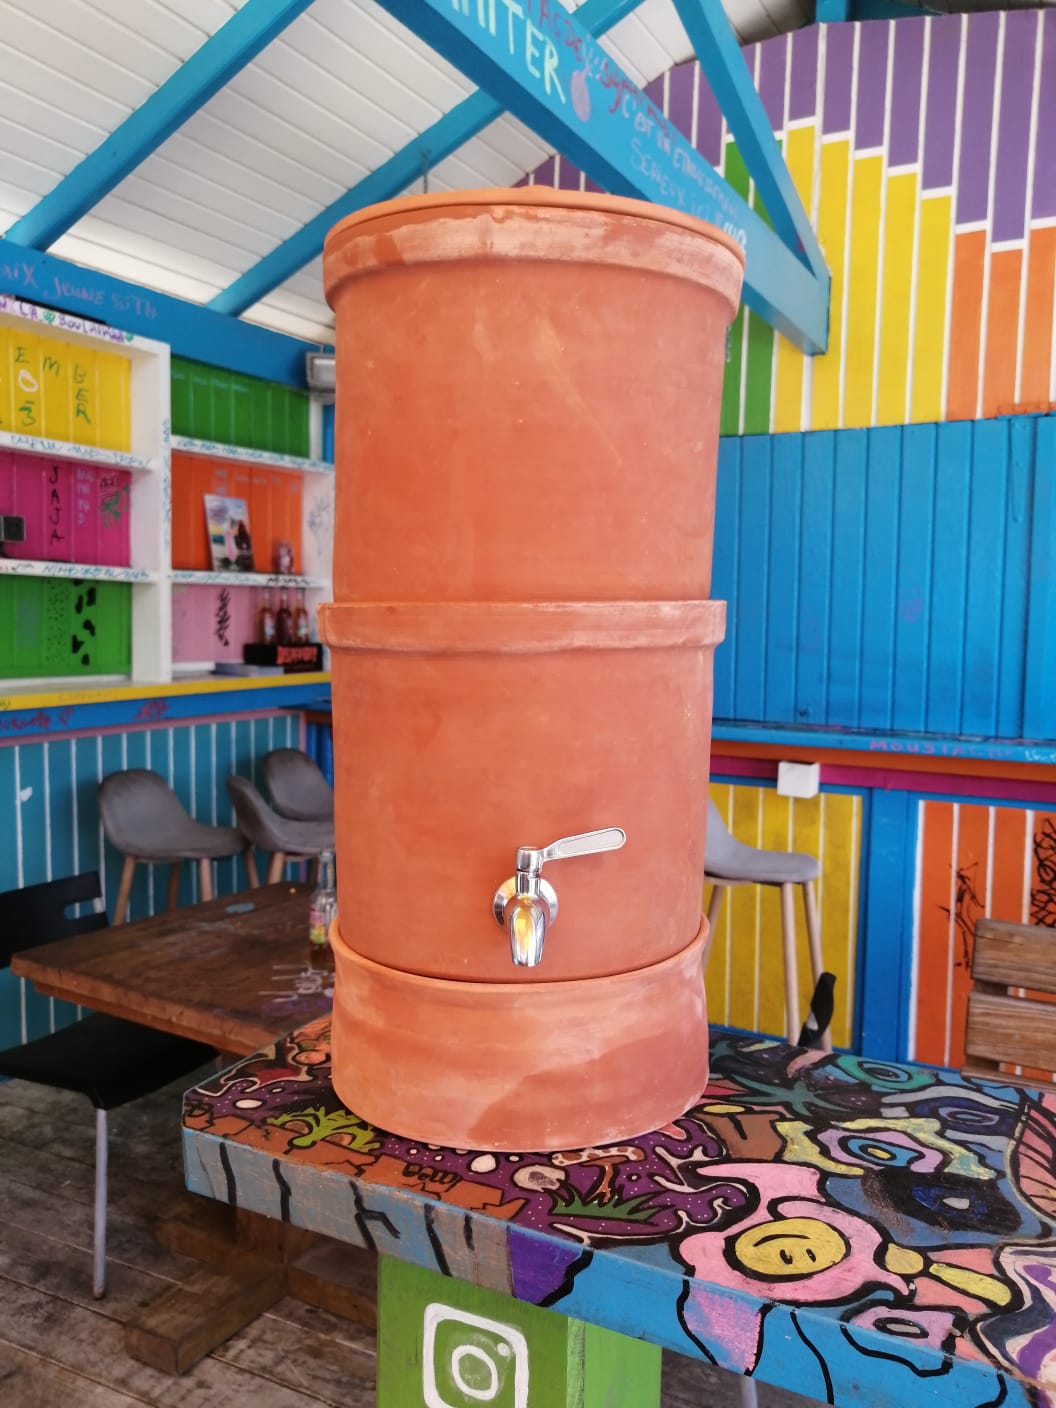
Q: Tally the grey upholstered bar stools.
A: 4